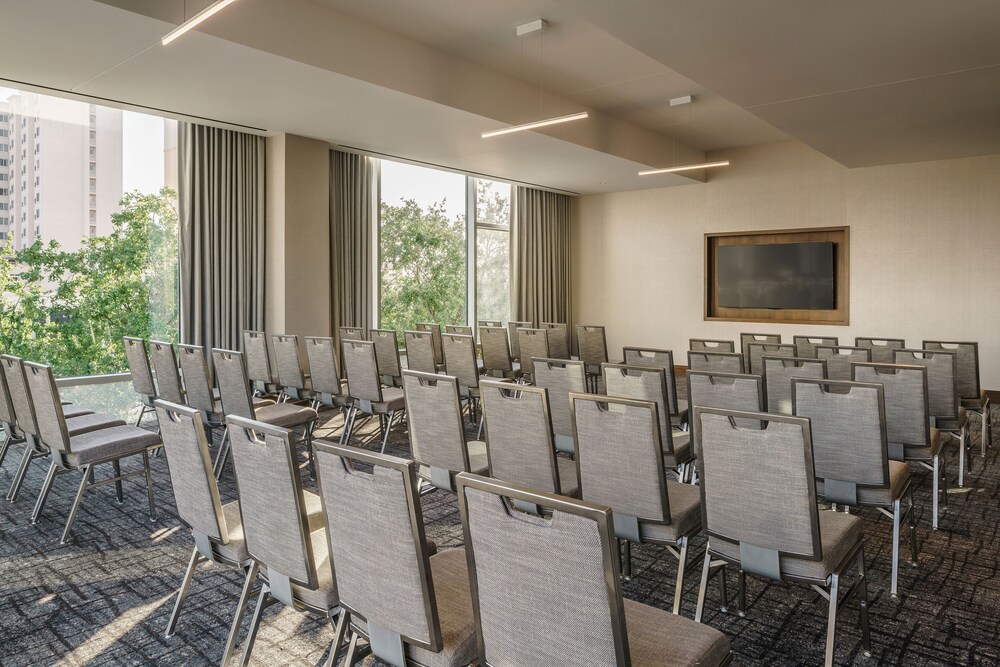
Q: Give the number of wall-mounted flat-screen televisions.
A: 1